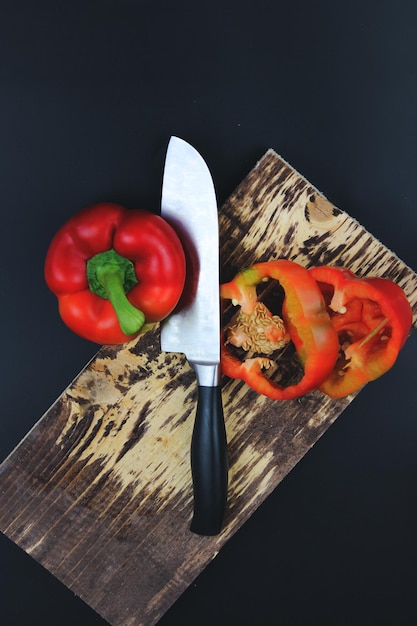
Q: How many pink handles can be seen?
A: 0